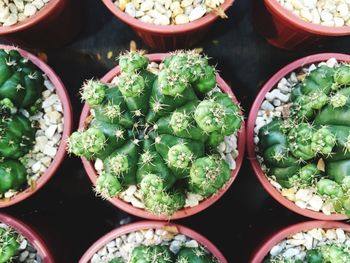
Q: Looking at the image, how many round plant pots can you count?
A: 9